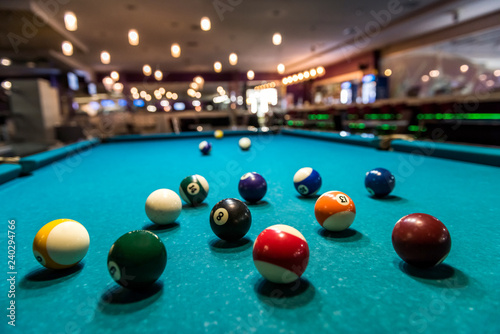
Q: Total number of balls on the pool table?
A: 14